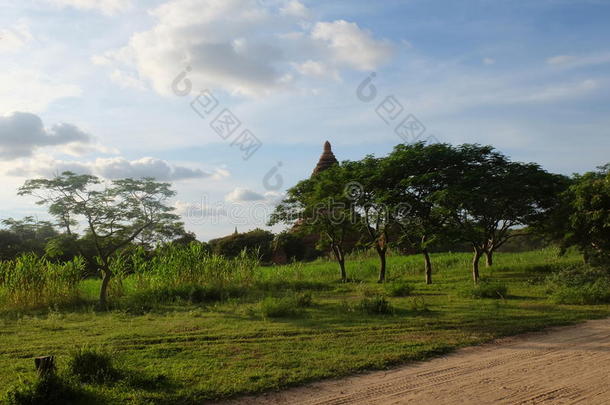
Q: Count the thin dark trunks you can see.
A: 6